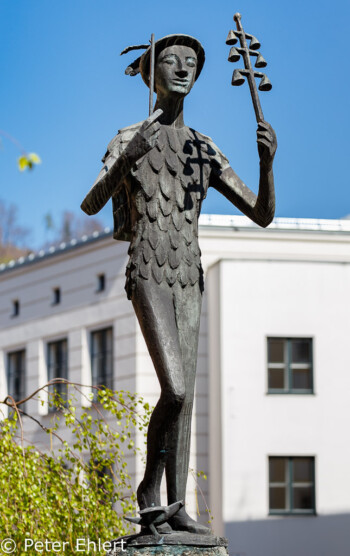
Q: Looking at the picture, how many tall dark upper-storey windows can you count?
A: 3